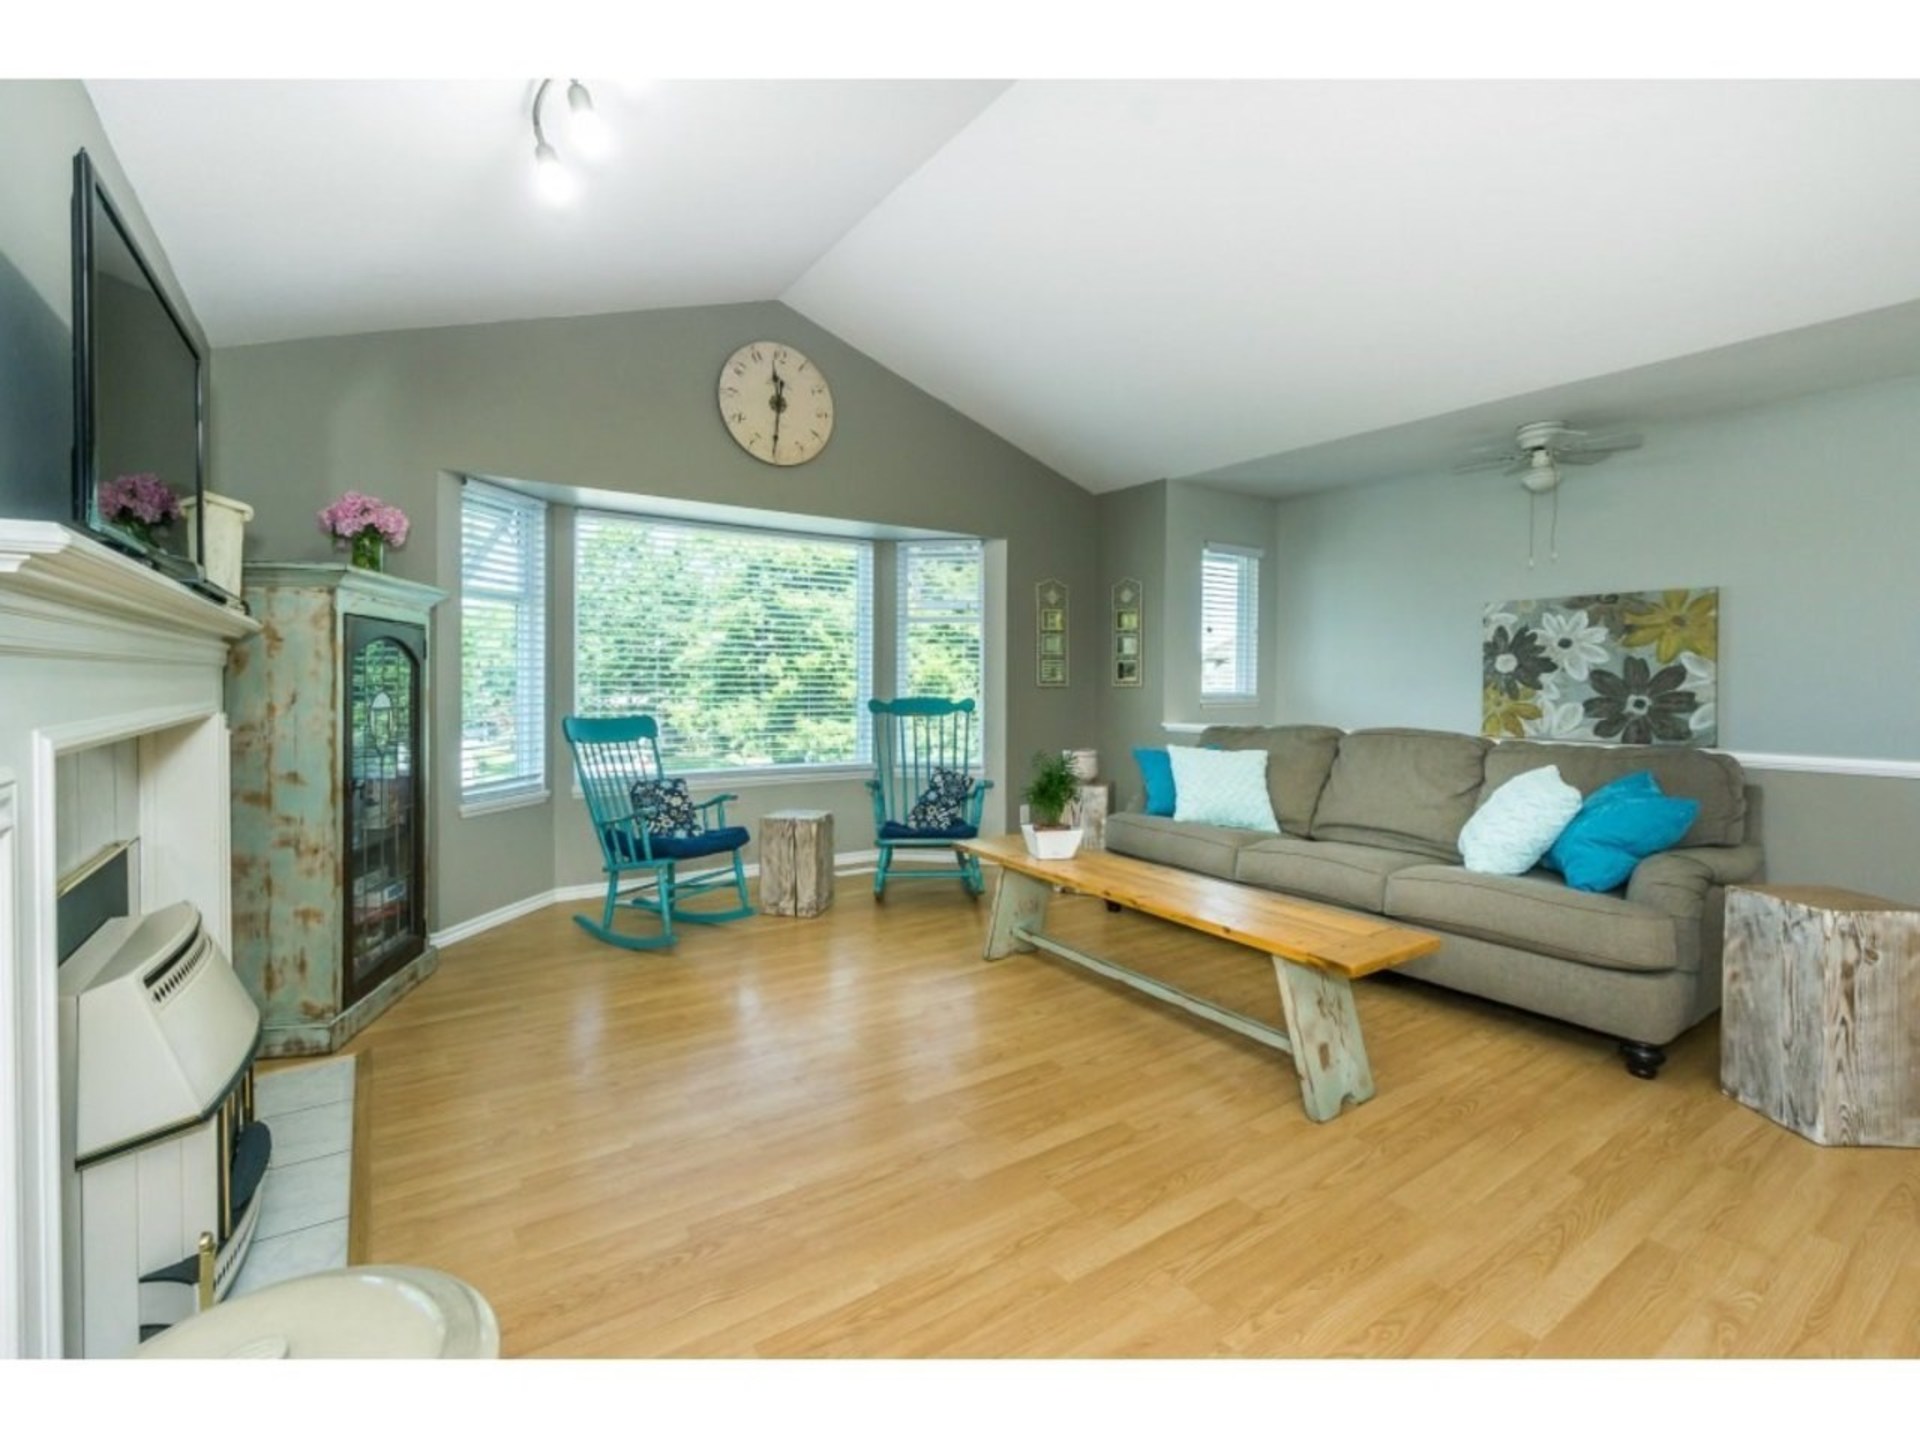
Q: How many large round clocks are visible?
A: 1